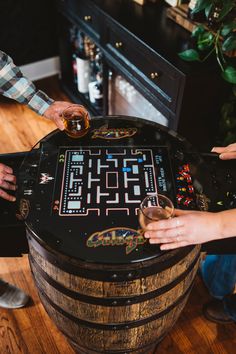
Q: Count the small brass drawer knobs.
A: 3